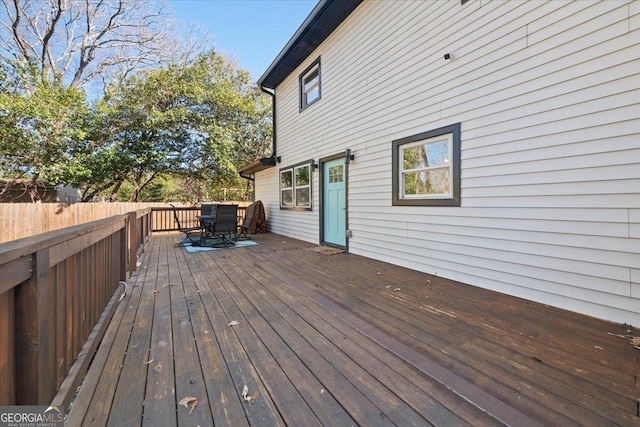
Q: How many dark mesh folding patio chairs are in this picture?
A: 4